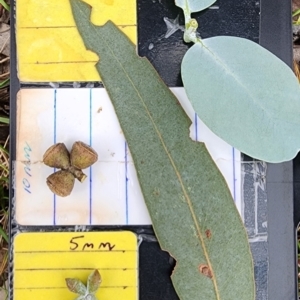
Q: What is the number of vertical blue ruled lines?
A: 5